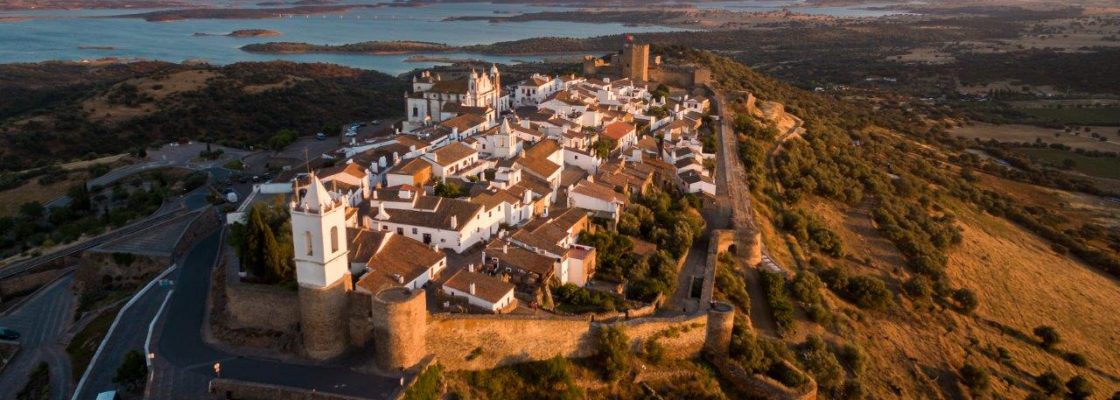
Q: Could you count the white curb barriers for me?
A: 2